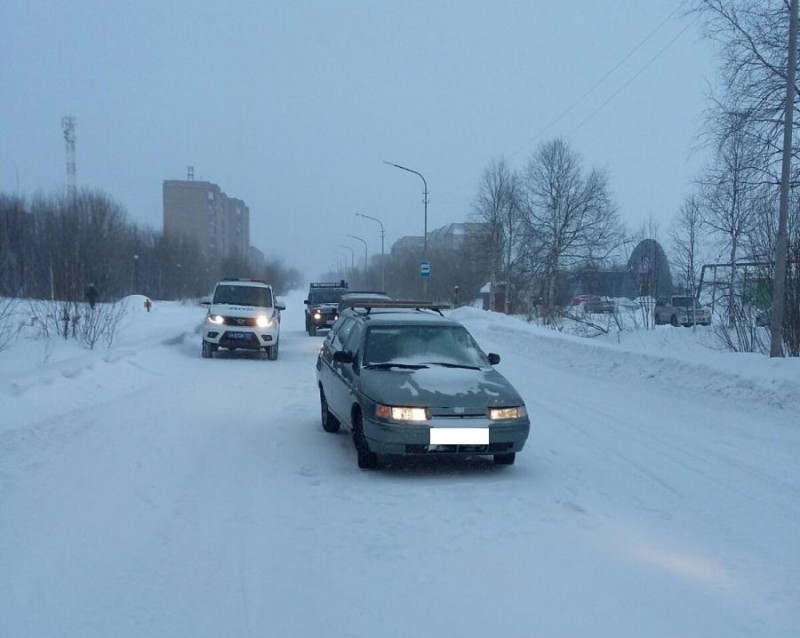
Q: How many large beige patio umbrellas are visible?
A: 0